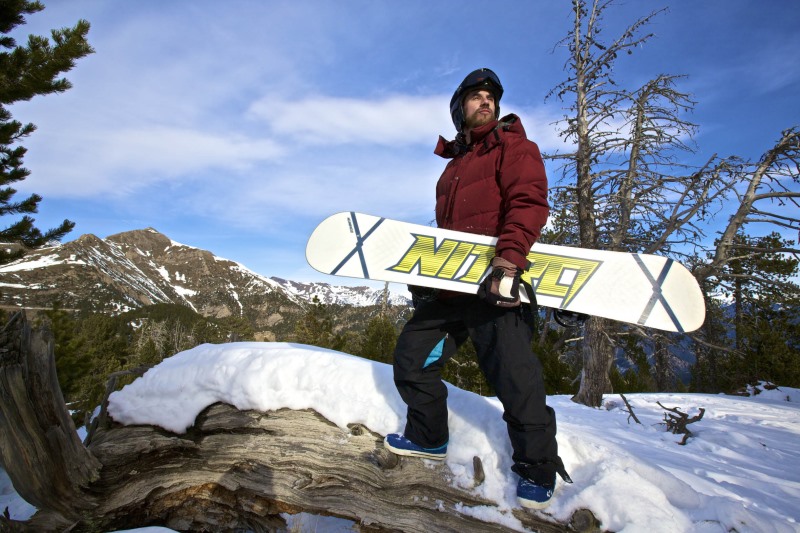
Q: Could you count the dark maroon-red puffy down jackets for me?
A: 1